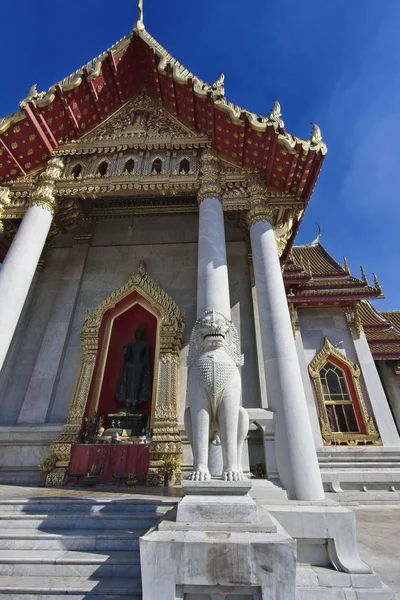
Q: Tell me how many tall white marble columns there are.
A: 3